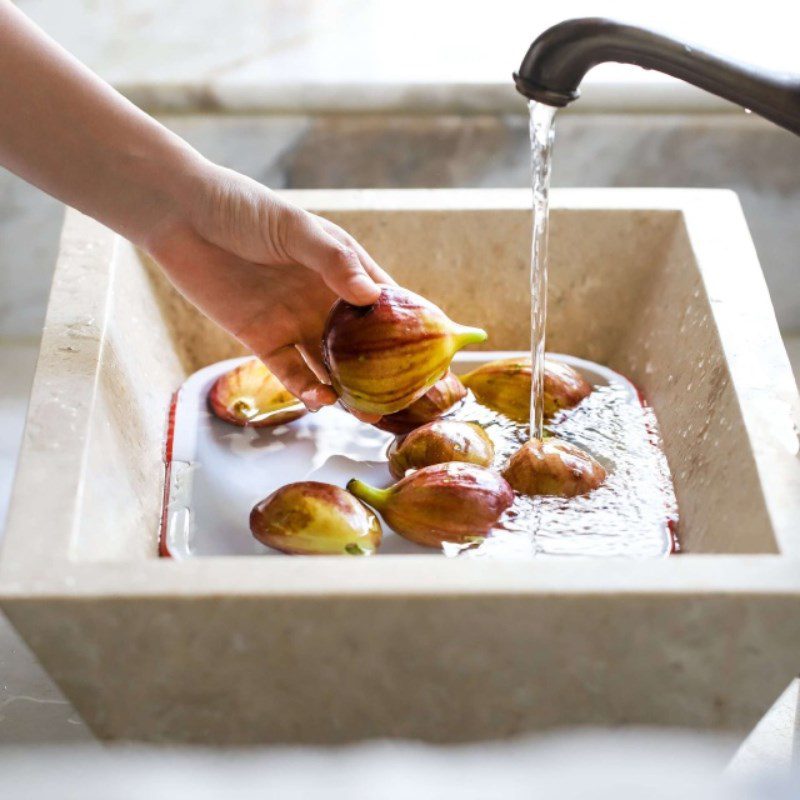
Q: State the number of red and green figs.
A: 8